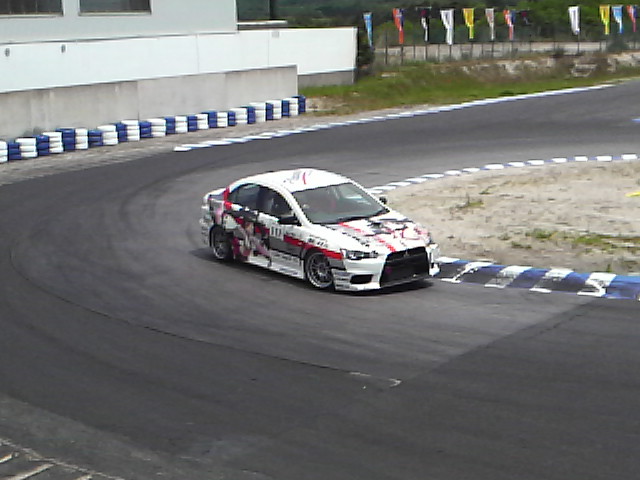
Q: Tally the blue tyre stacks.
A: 14